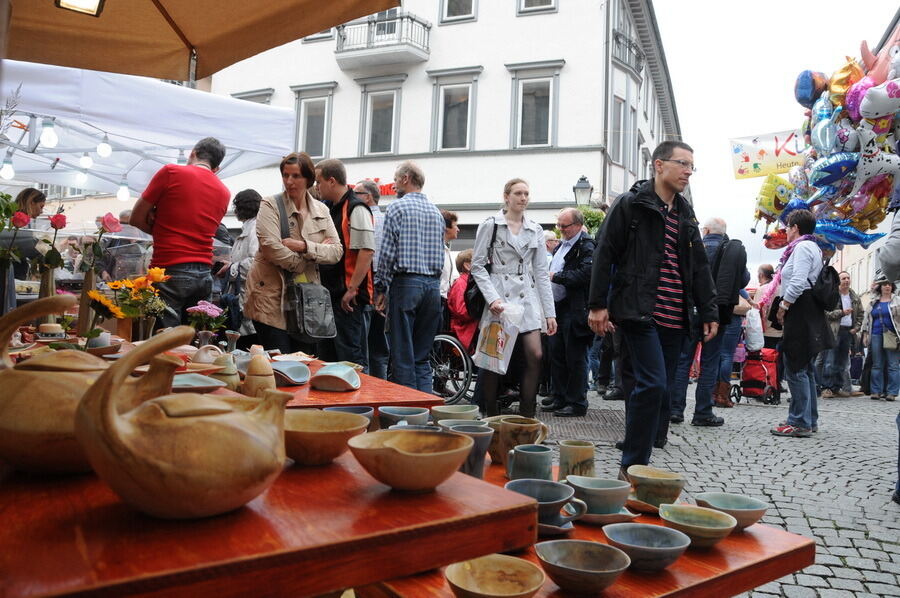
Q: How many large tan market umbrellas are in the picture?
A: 1